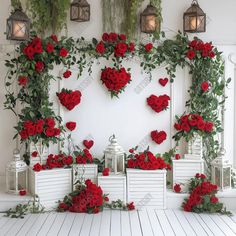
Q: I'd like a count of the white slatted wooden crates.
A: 5